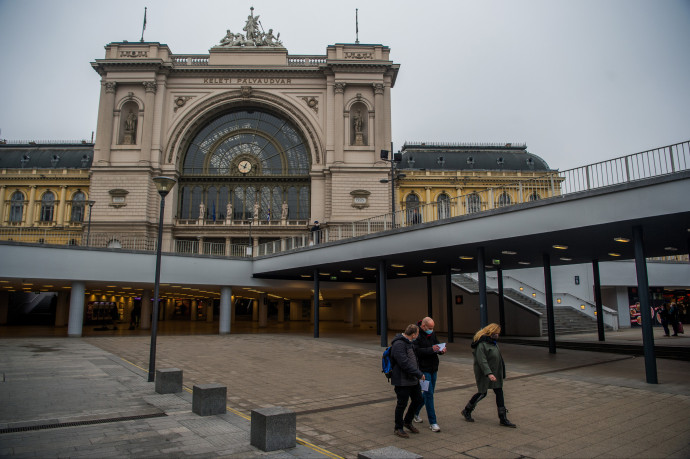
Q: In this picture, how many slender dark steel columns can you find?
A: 10